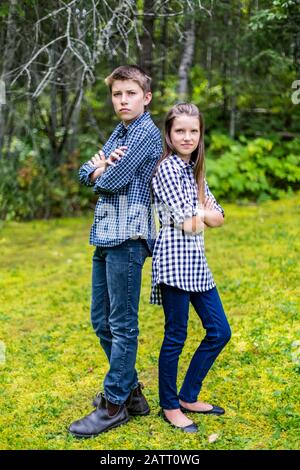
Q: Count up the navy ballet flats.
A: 2